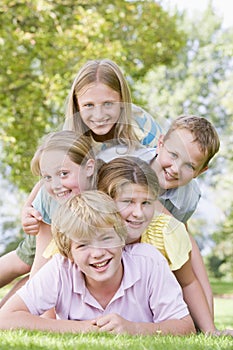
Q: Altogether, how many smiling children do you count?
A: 5